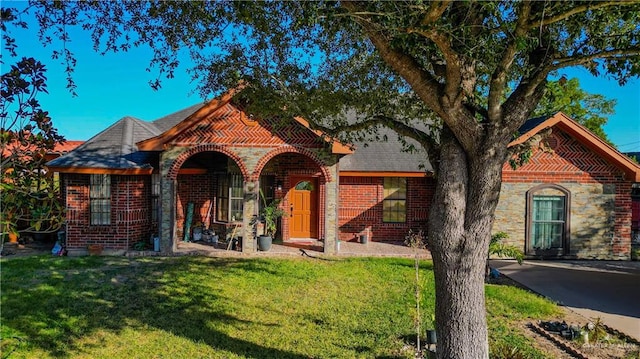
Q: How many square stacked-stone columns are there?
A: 3